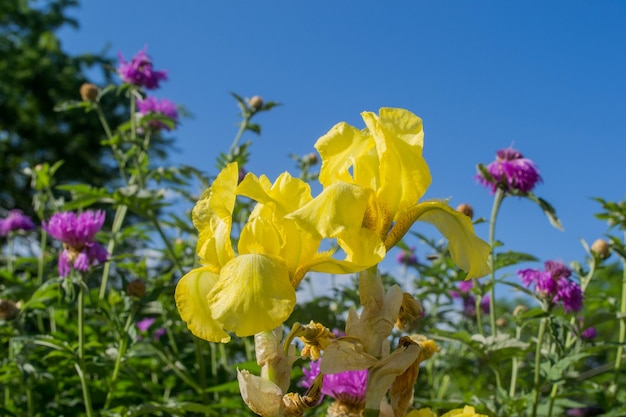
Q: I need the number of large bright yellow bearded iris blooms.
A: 2